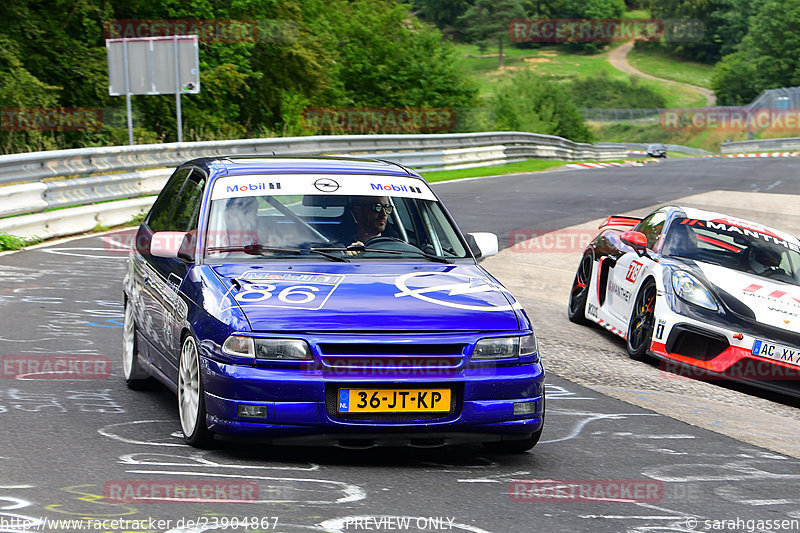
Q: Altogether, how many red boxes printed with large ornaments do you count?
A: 0